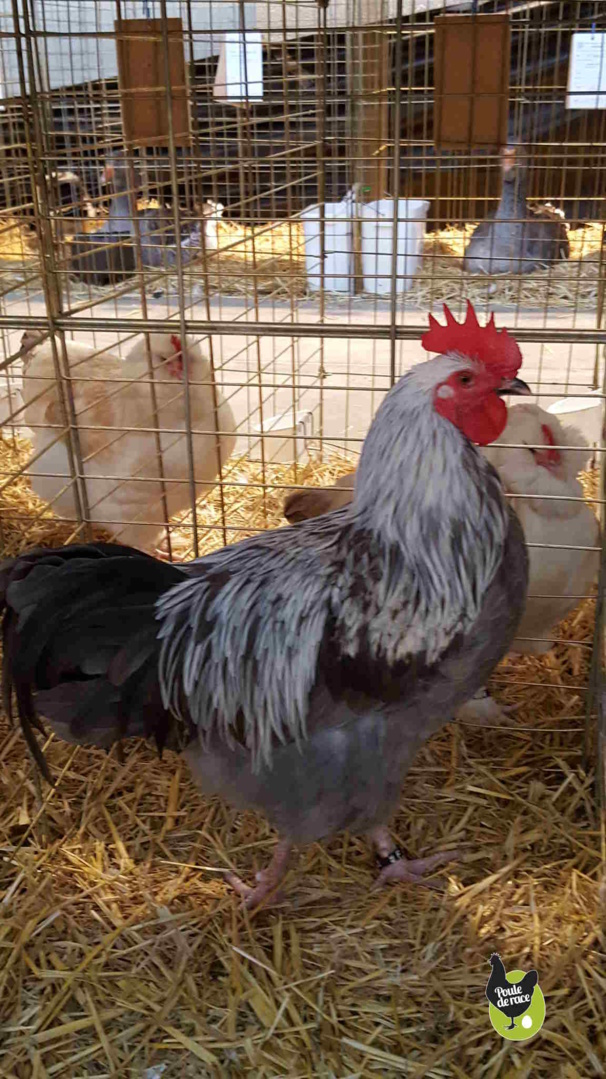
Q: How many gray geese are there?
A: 2